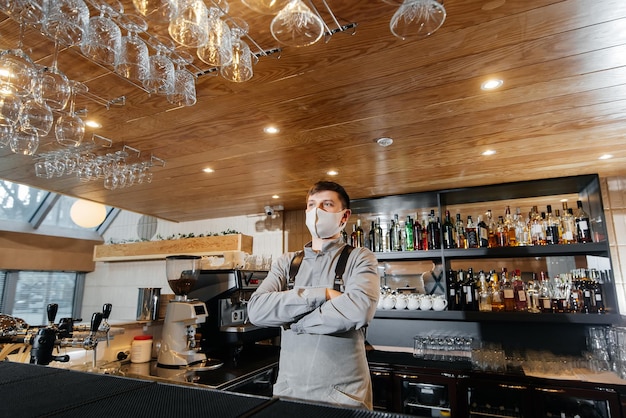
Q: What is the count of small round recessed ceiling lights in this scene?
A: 8